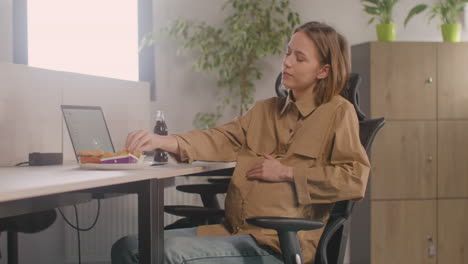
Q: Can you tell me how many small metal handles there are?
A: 3